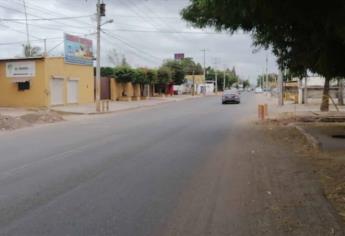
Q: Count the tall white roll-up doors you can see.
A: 2